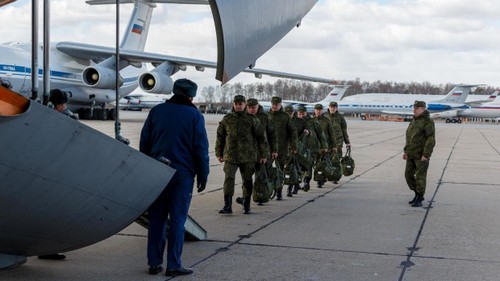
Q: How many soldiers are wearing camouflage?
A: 8